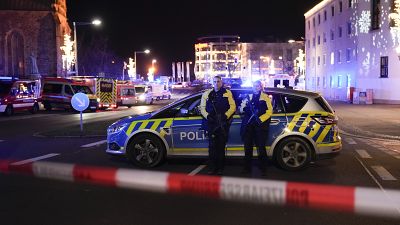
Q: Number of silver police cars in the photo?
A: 1